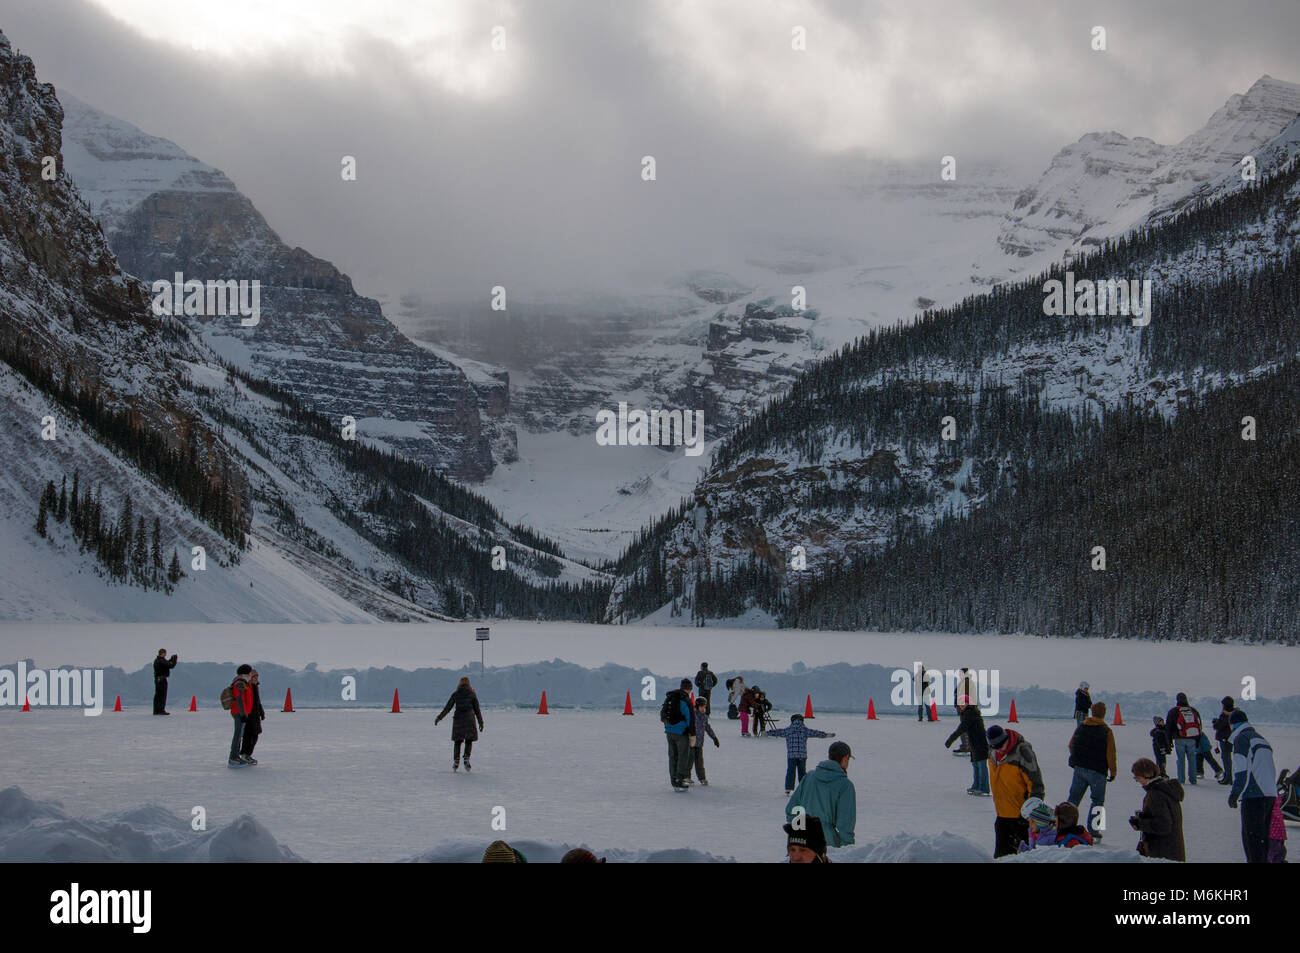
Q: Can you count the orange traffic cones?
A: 13